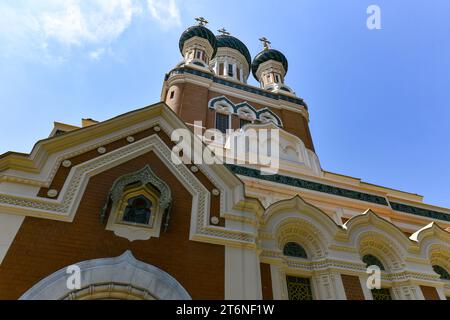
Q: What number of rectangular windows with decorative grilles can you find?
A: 2